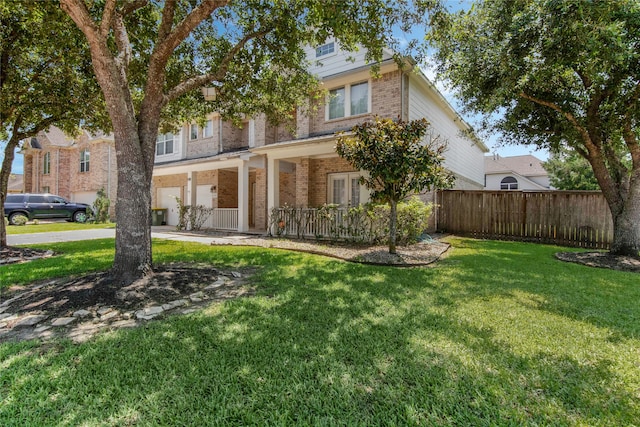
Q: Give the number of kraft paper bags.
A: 0